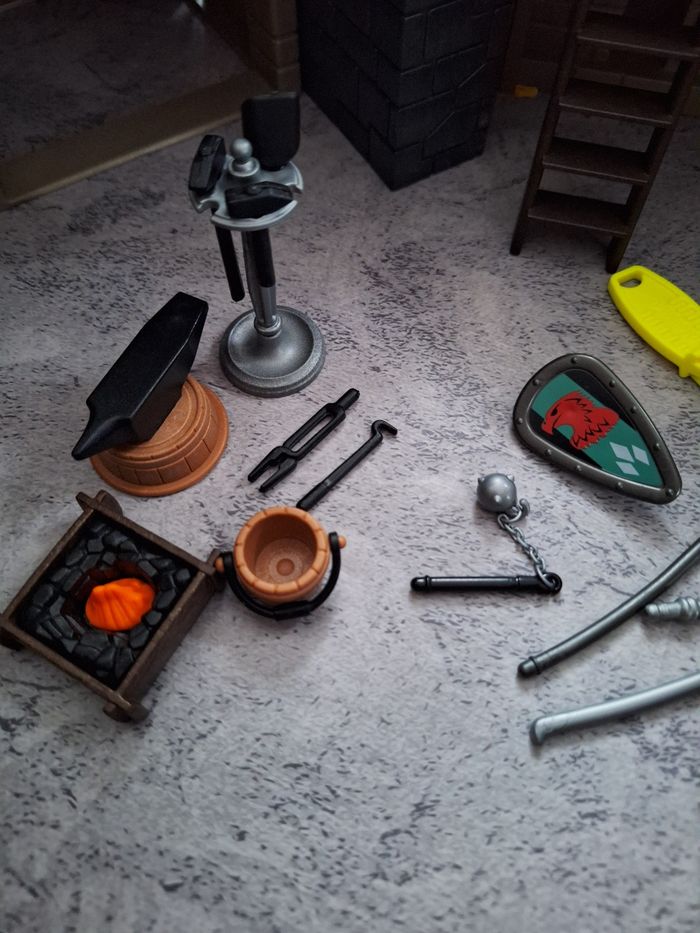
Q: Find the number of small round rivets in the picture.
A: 10